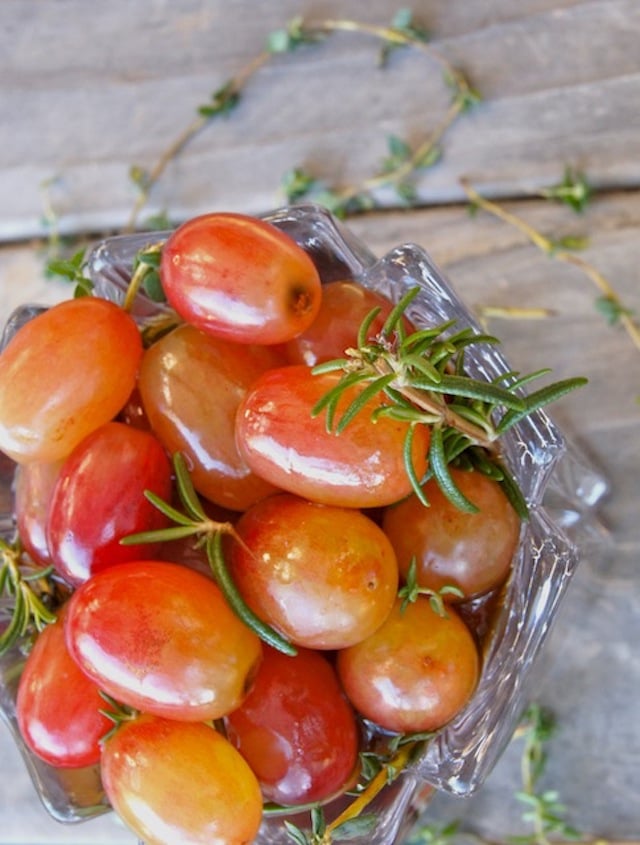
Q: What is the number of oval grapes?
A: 14